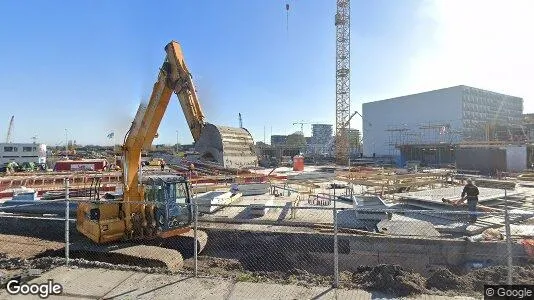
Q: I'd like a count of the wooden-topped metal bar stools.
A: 0